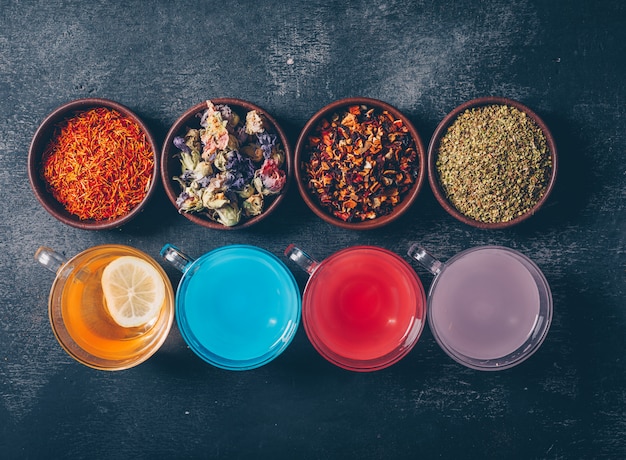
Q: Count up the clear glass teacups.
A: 4